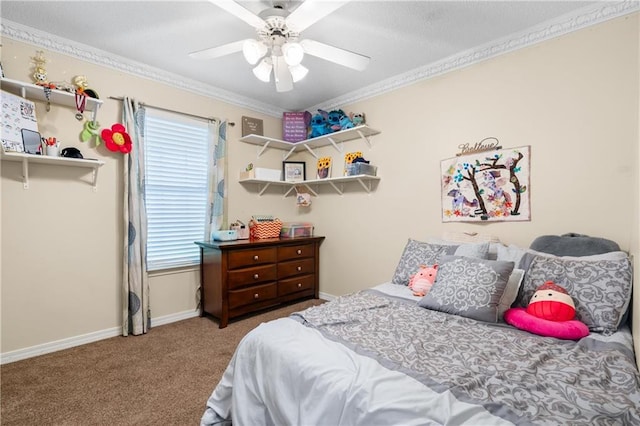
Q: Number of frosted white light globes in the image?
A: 4